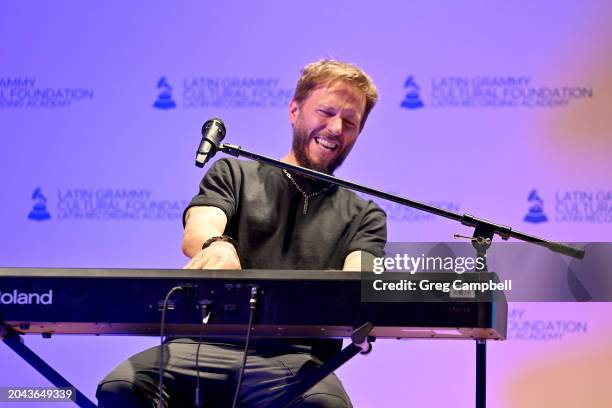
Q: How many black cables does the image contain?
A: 3